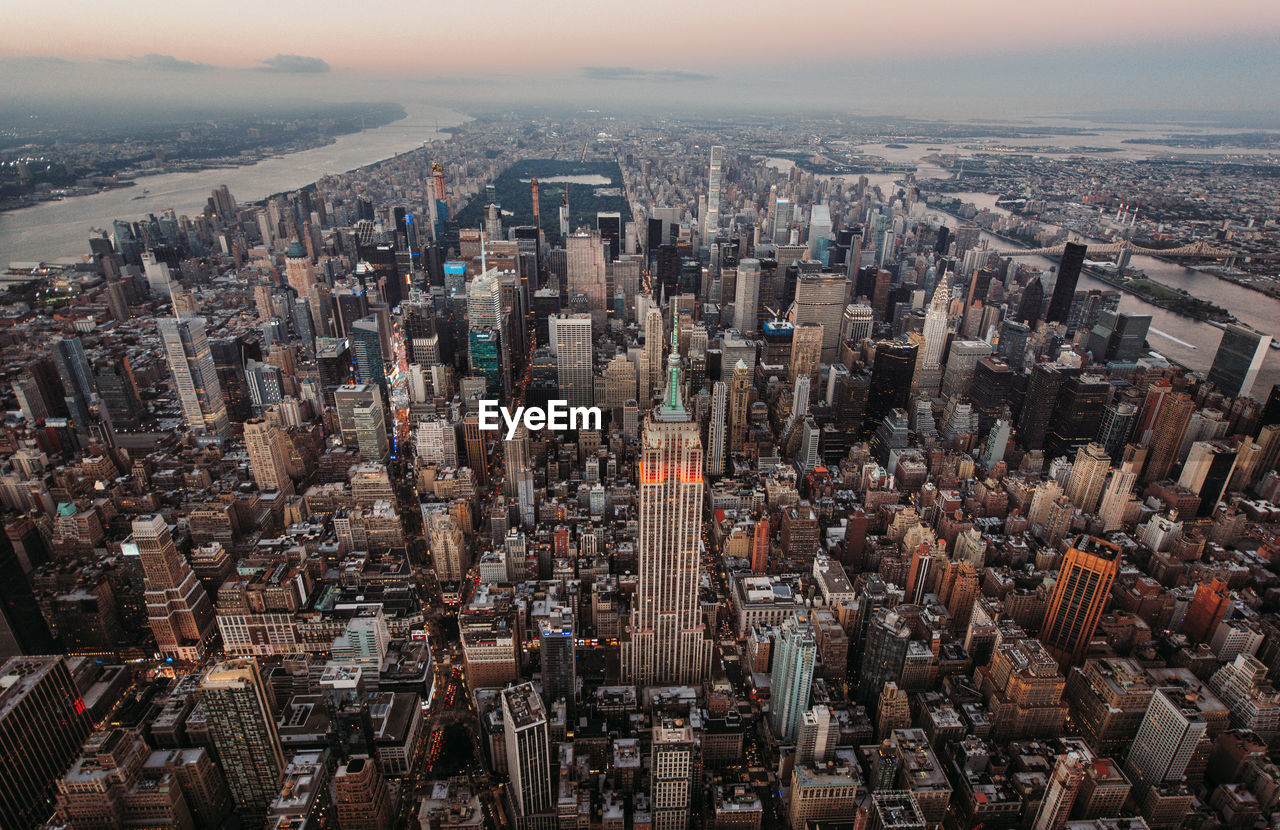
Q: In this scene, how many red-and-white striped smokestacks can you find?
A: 4